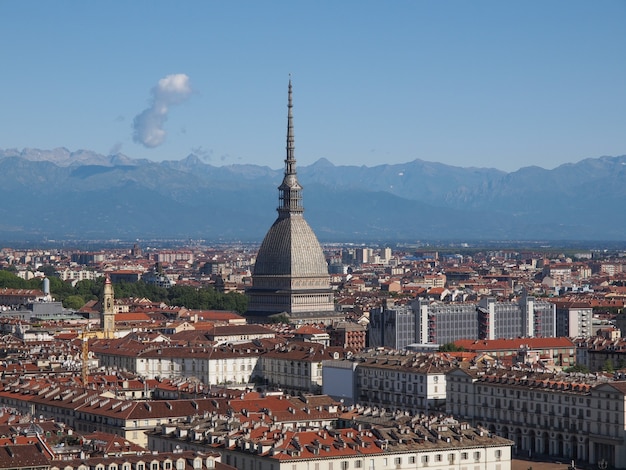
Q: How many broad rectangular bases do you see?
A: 1